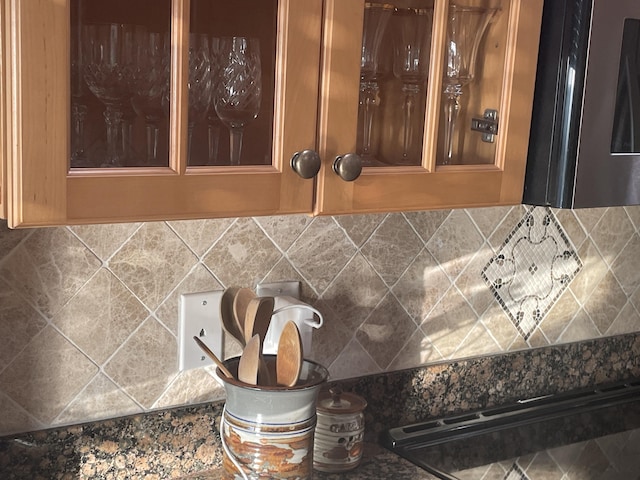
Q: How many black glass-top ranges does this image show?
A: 1